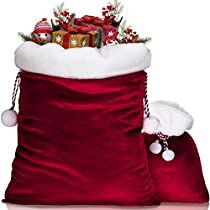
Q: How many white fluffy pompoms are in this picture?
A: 4